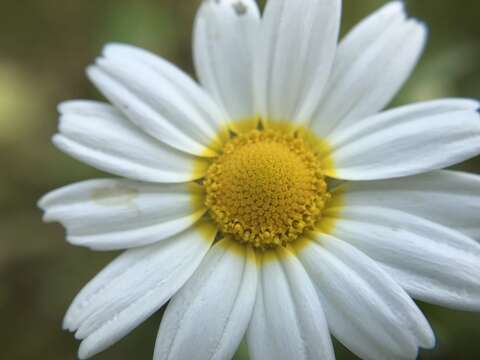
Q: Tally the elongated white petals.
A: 13